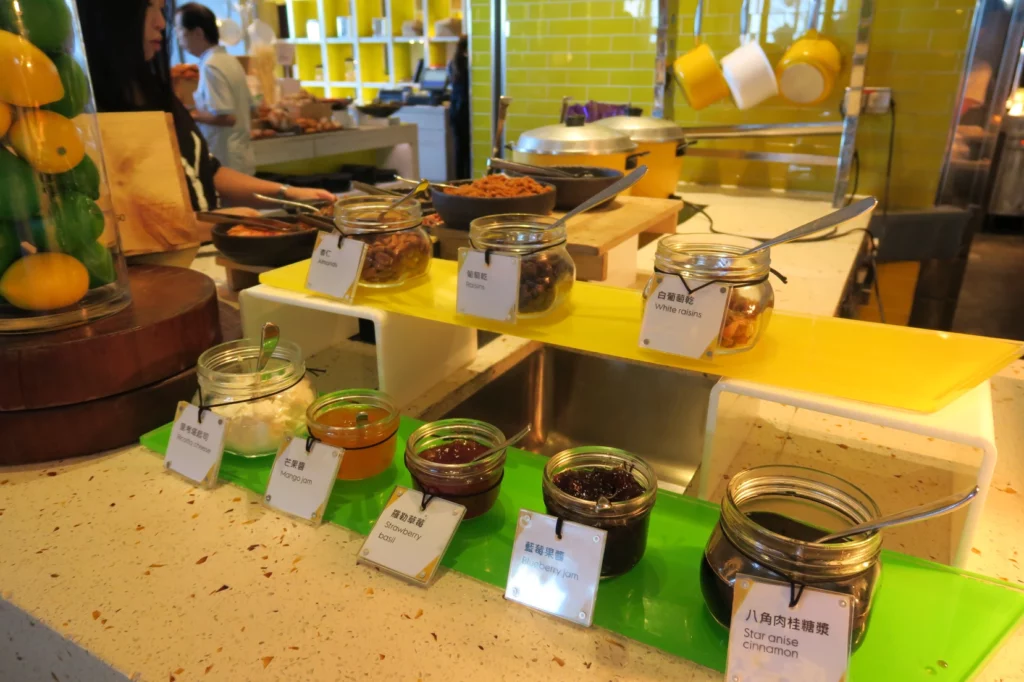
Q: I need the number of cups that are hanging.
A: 3